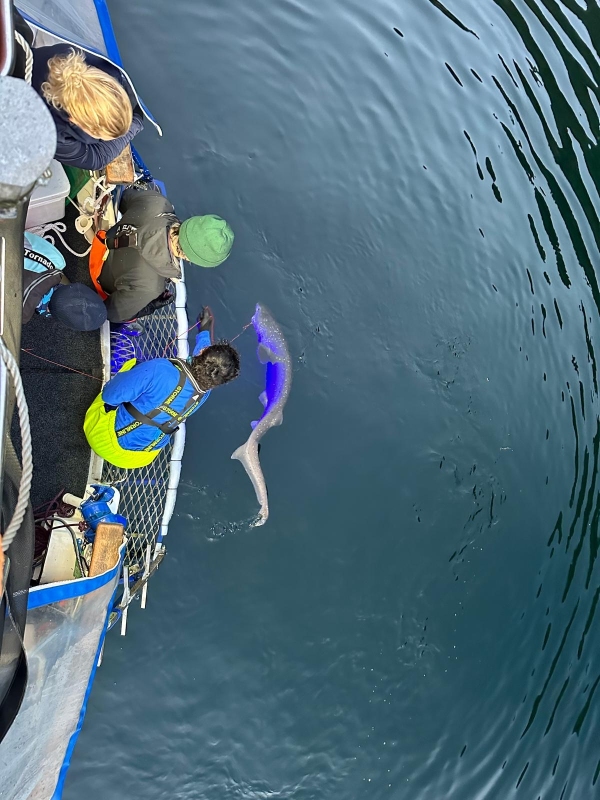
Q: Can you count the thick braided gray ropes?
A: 2